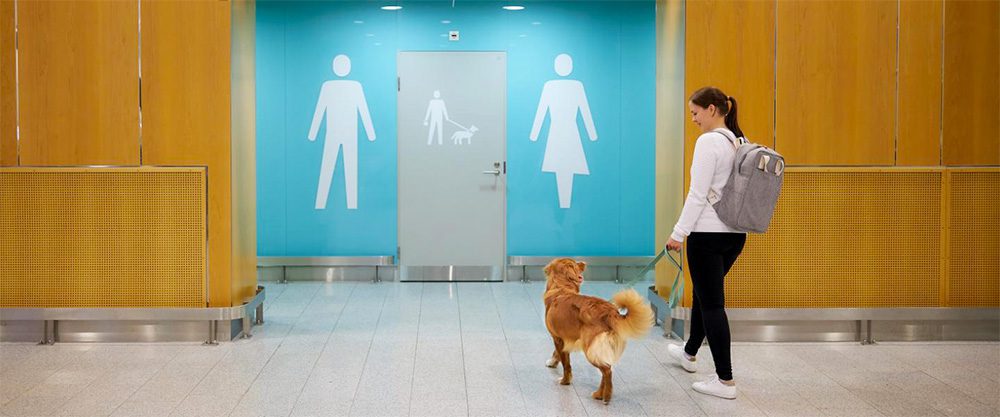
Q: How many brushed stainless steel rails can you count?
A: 4